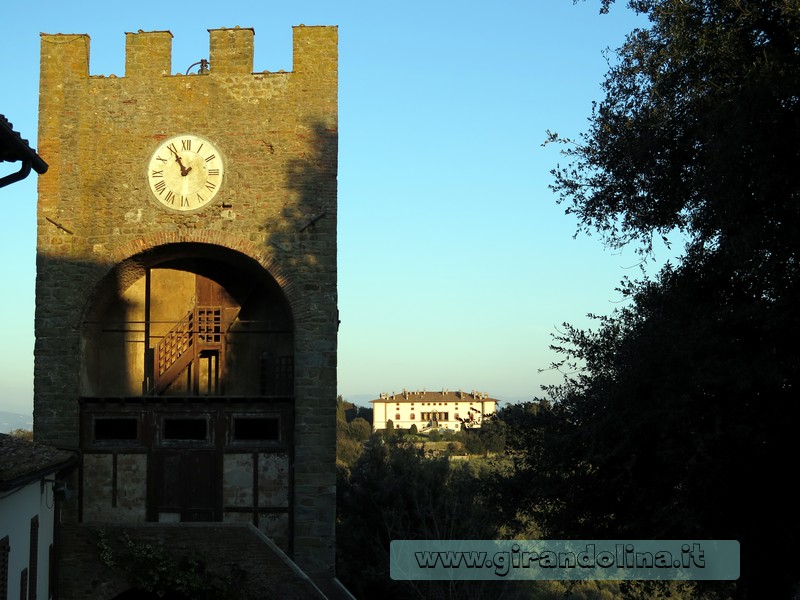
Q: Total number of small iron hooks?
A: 2